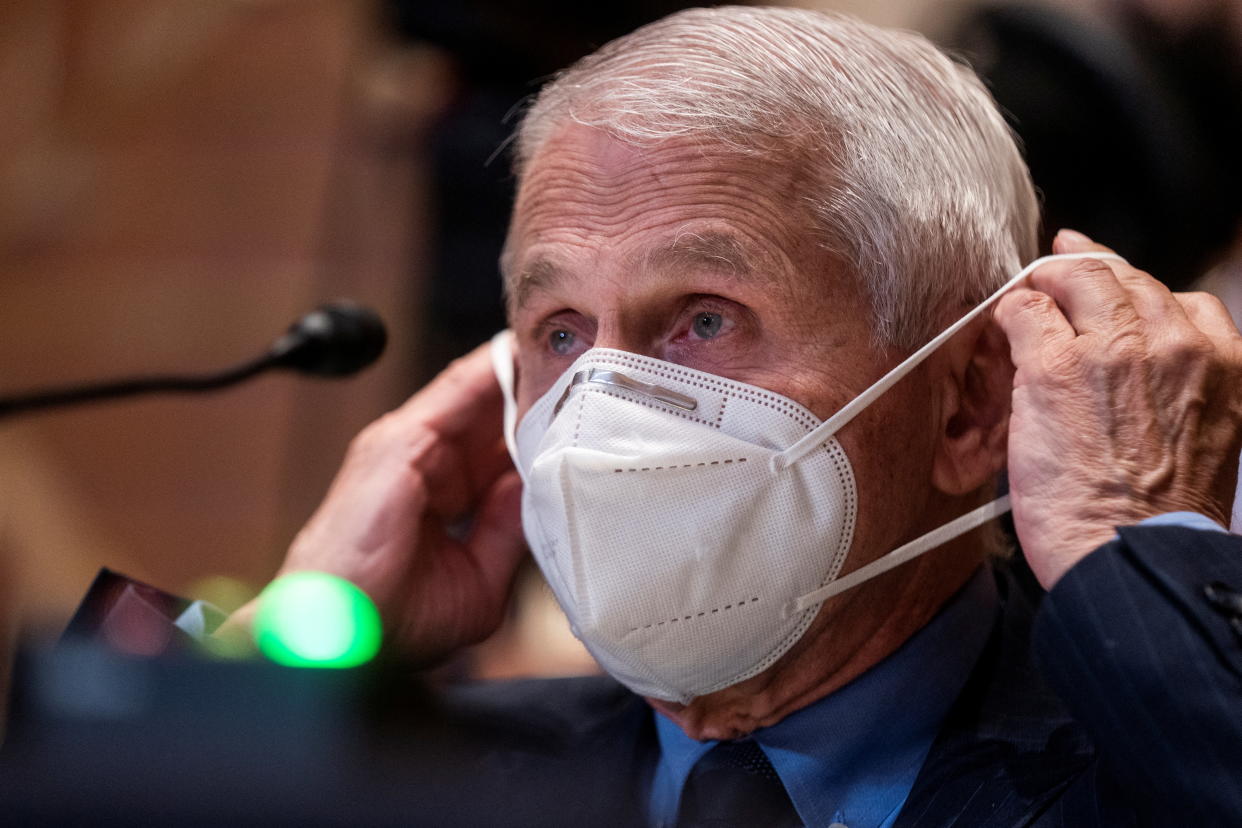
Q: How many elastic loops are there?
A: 2